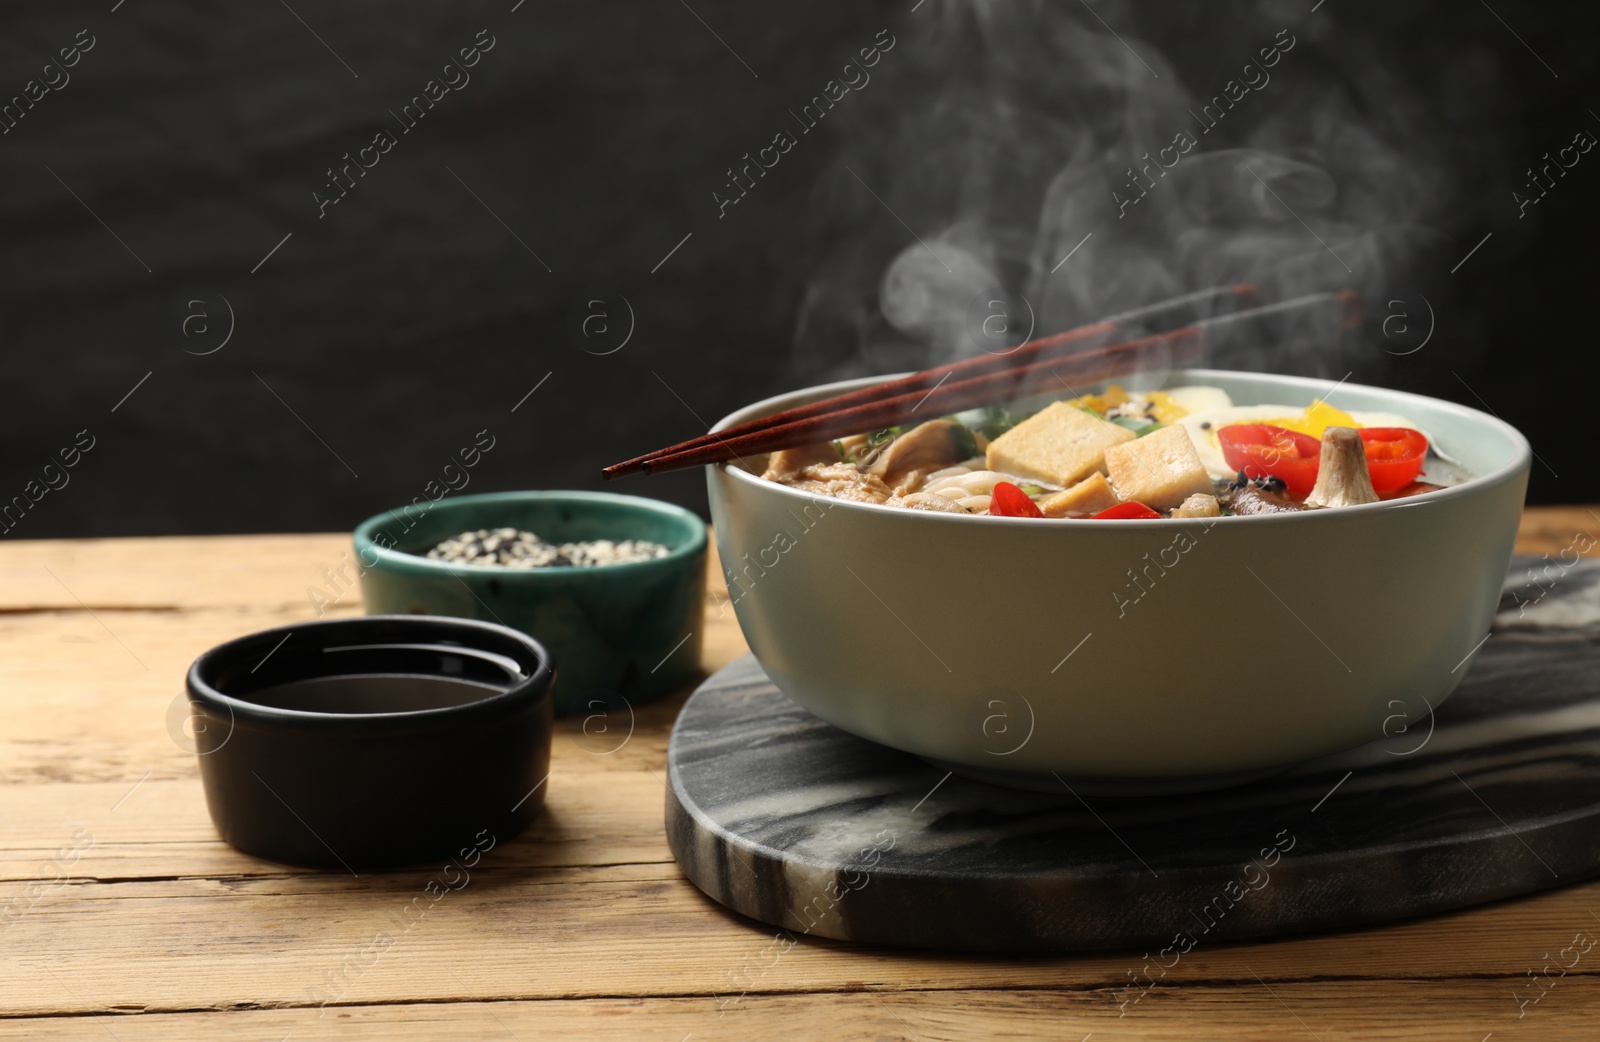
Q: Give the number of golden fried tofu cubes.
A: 3